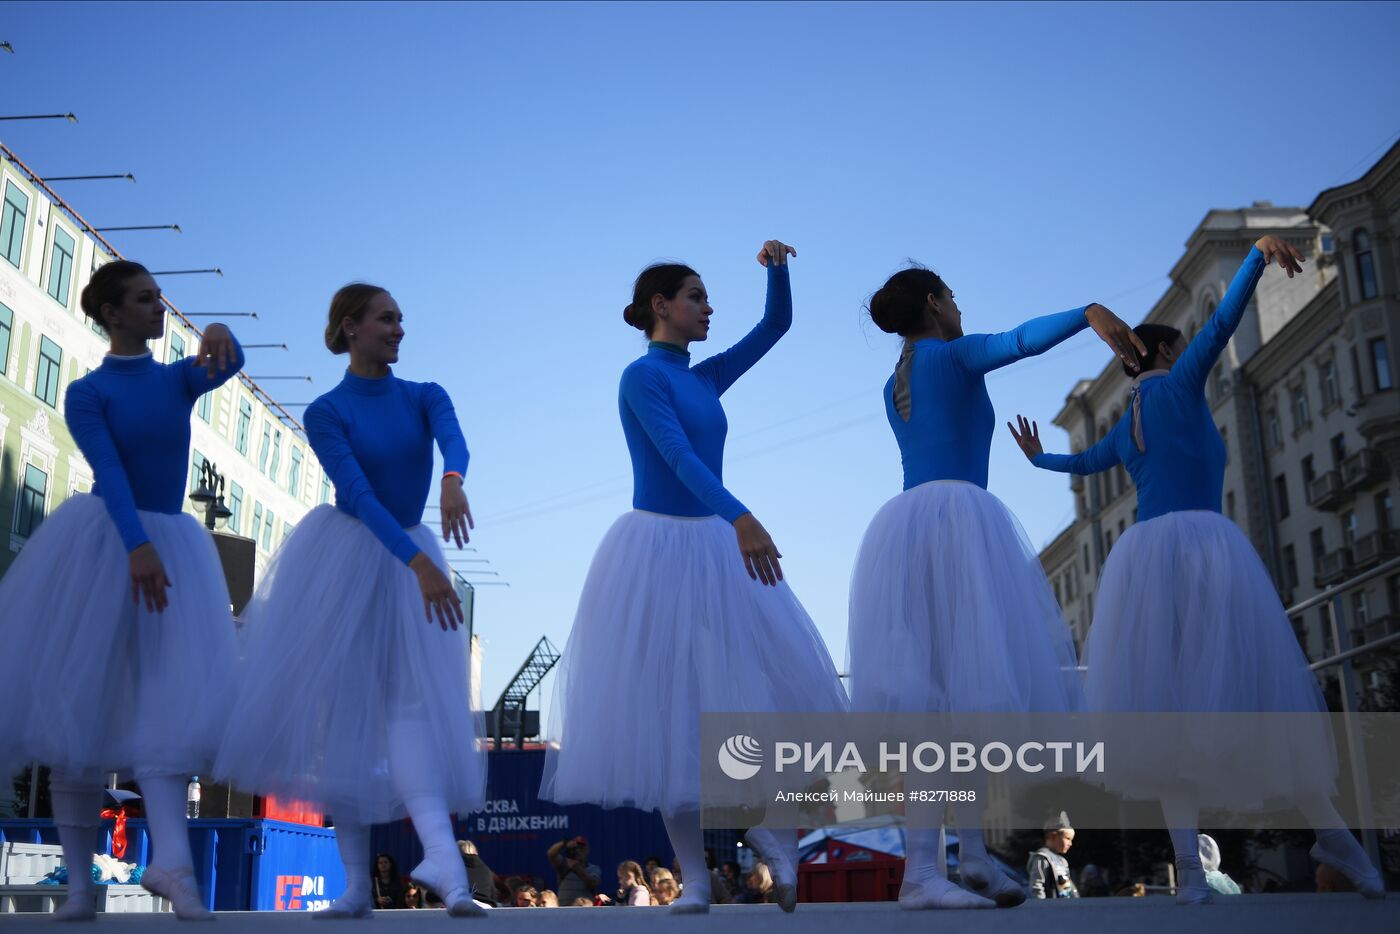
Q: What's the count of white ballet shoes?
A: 10